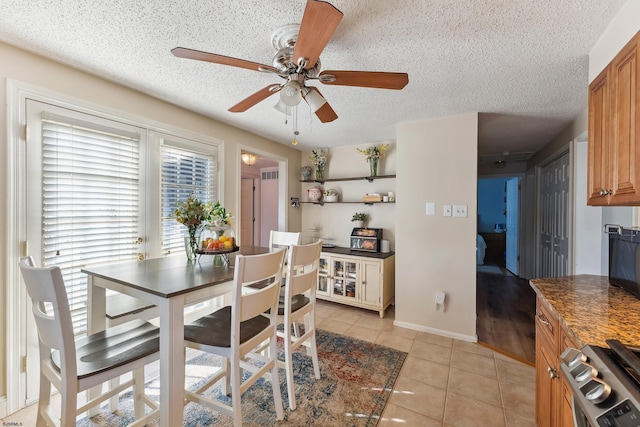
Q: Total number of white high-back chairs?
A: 4